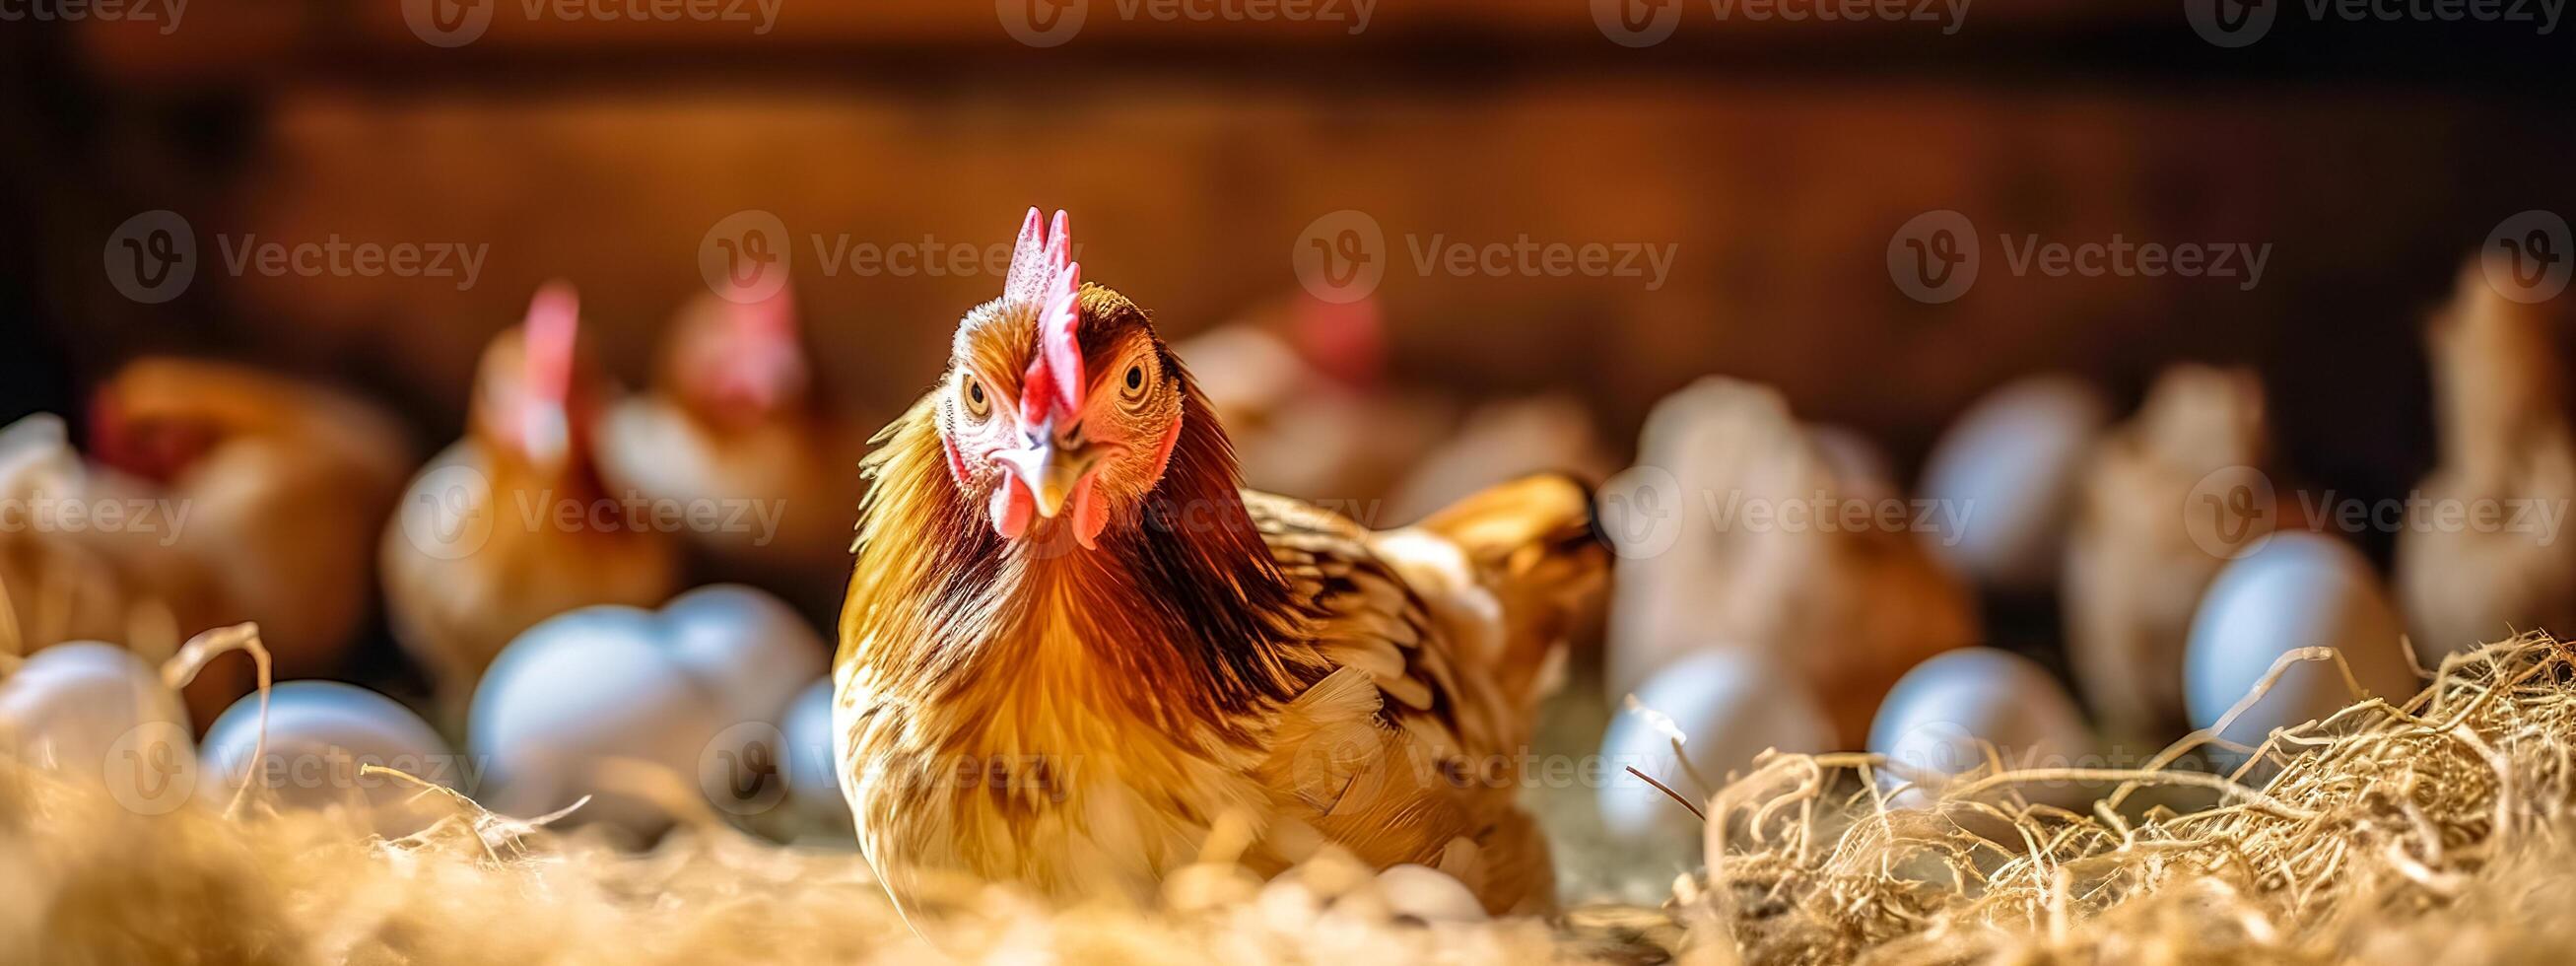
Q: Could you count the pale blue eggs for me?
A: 9